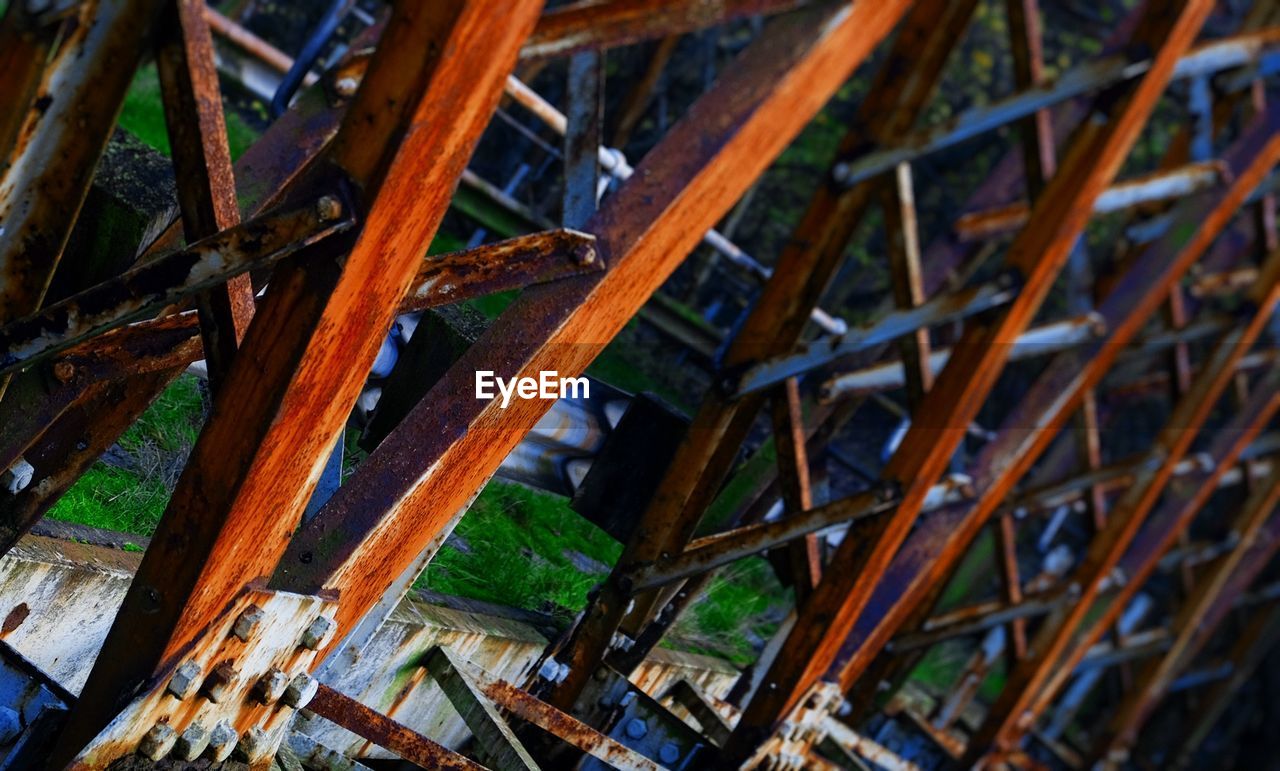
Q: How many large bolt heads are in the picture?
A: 10